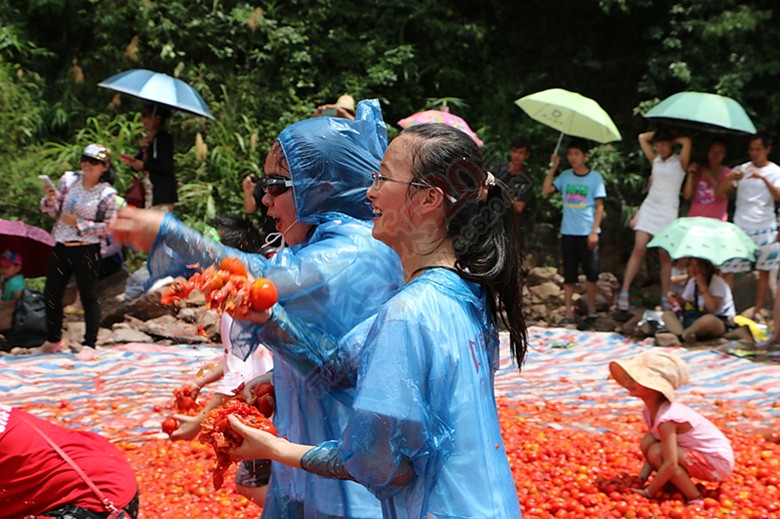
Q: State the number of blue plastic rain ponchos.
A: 2